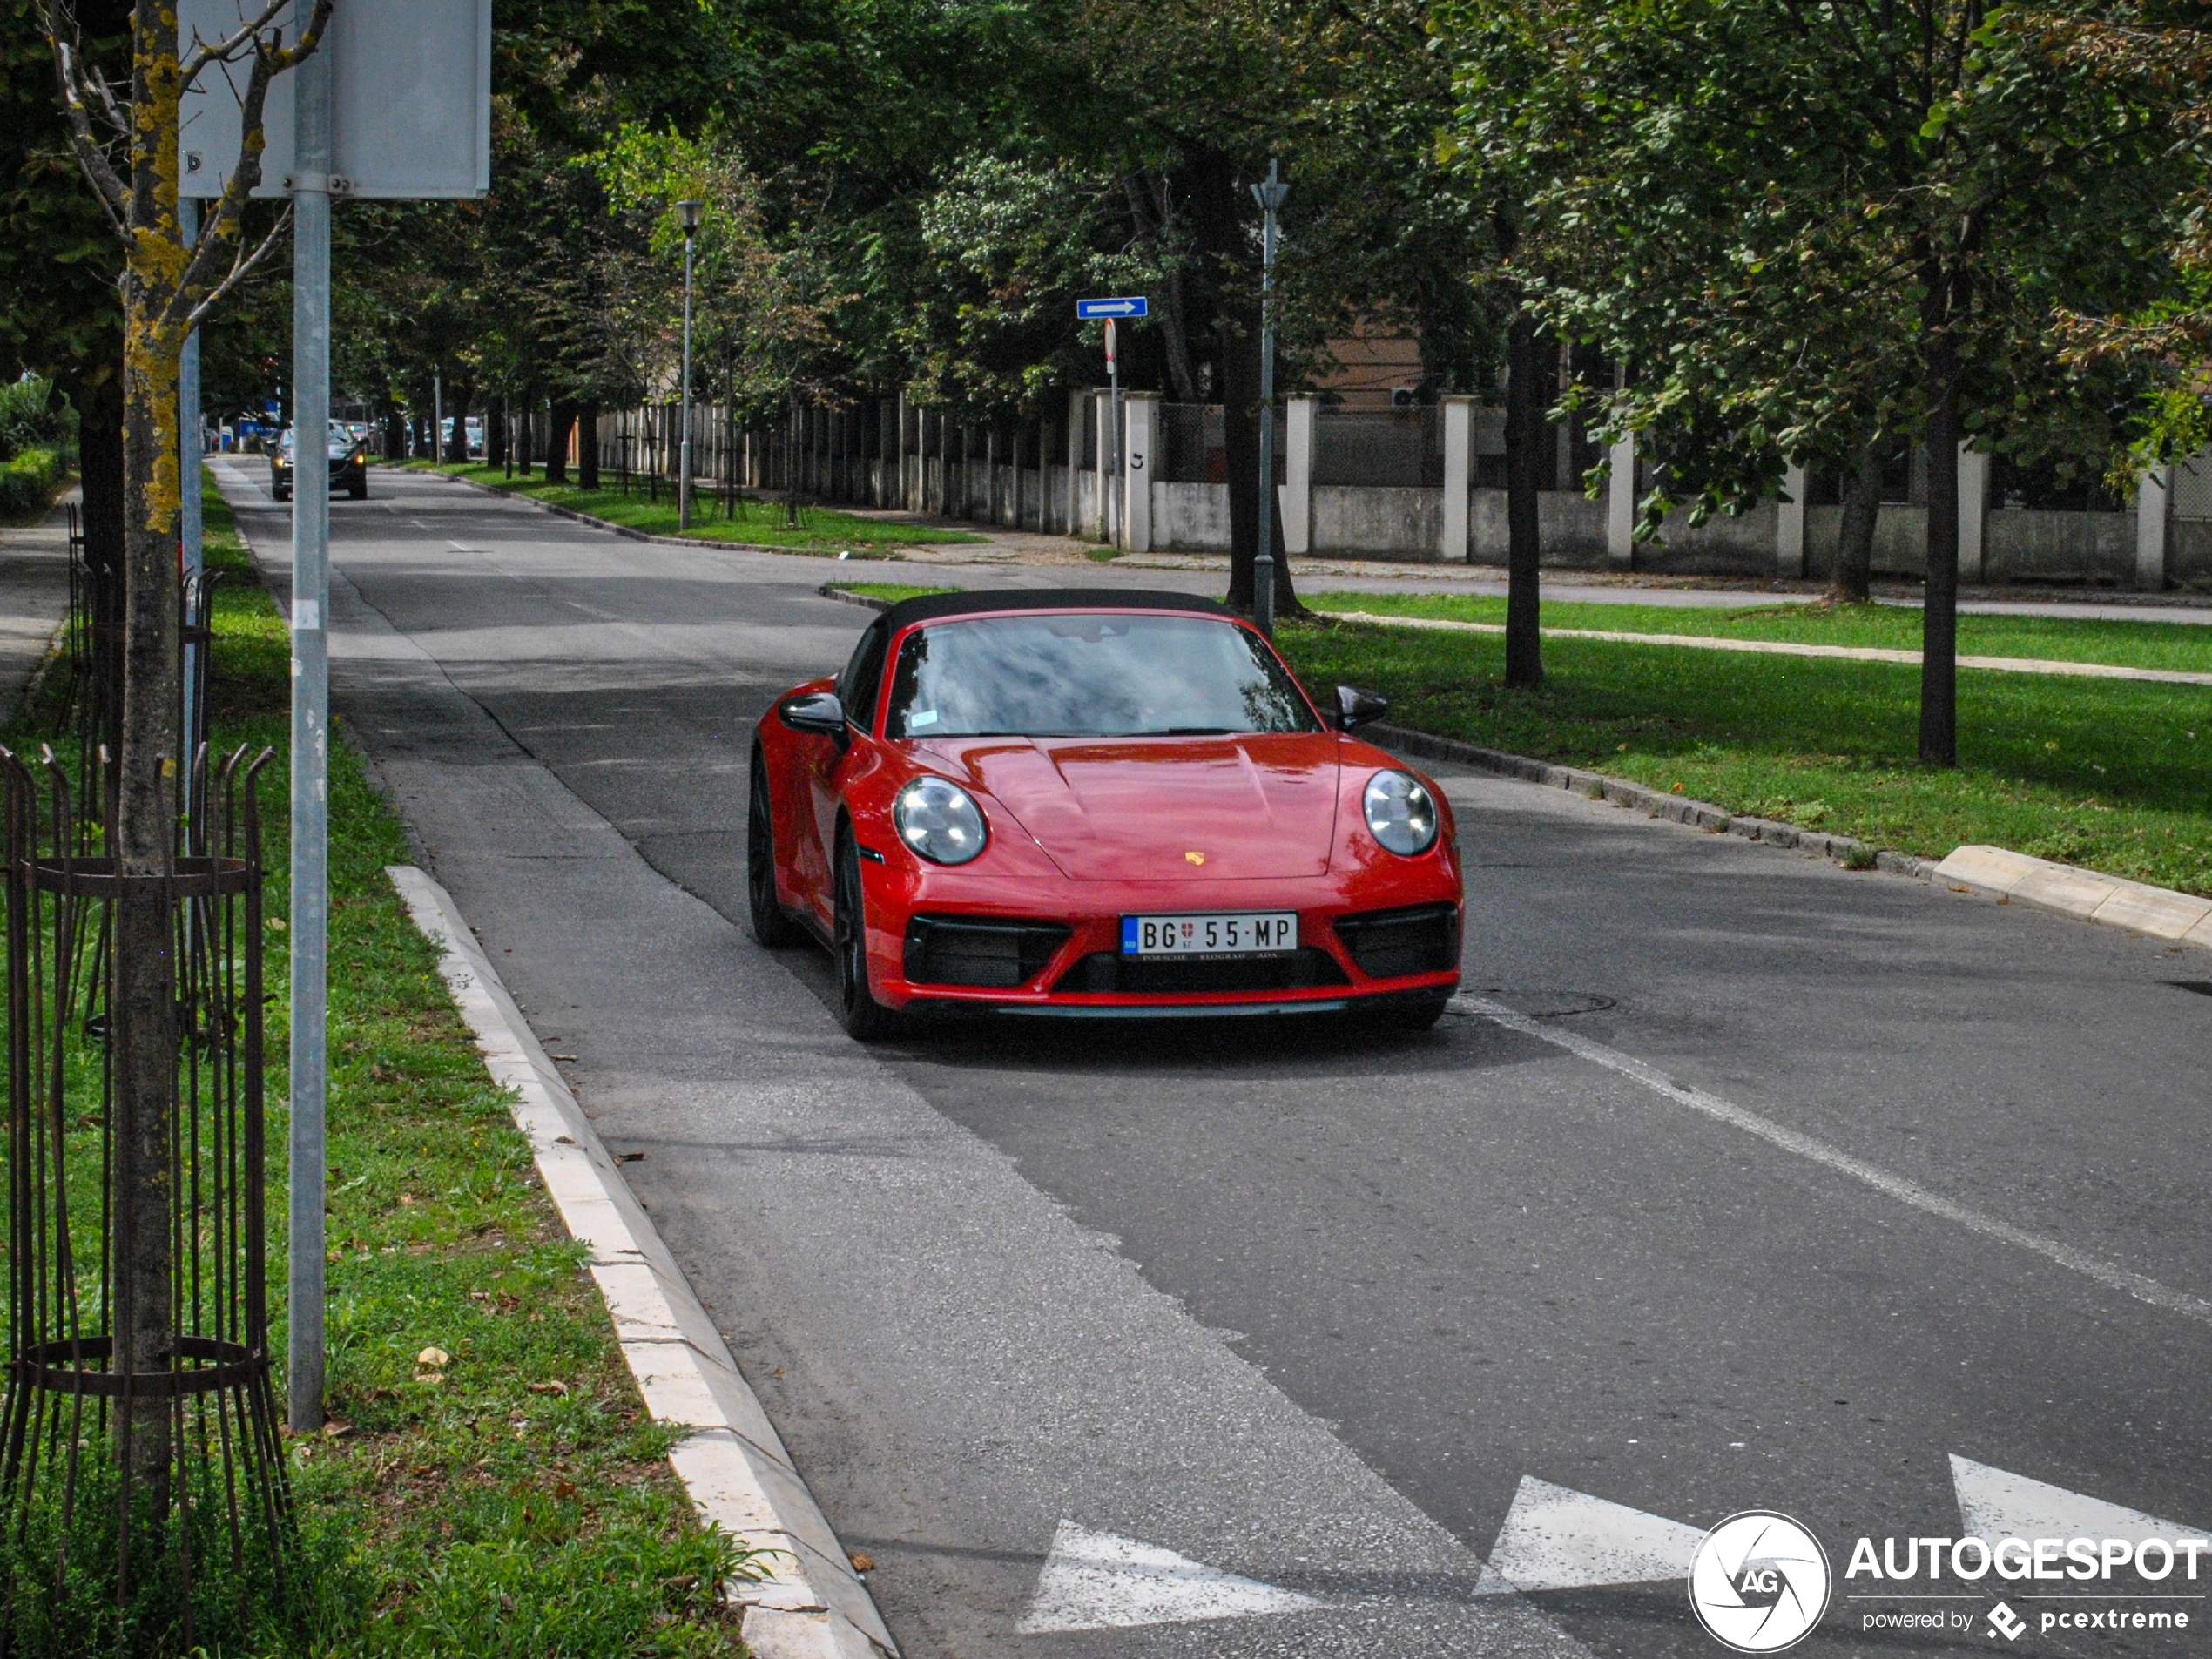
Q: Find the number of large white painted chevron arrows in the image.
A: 3